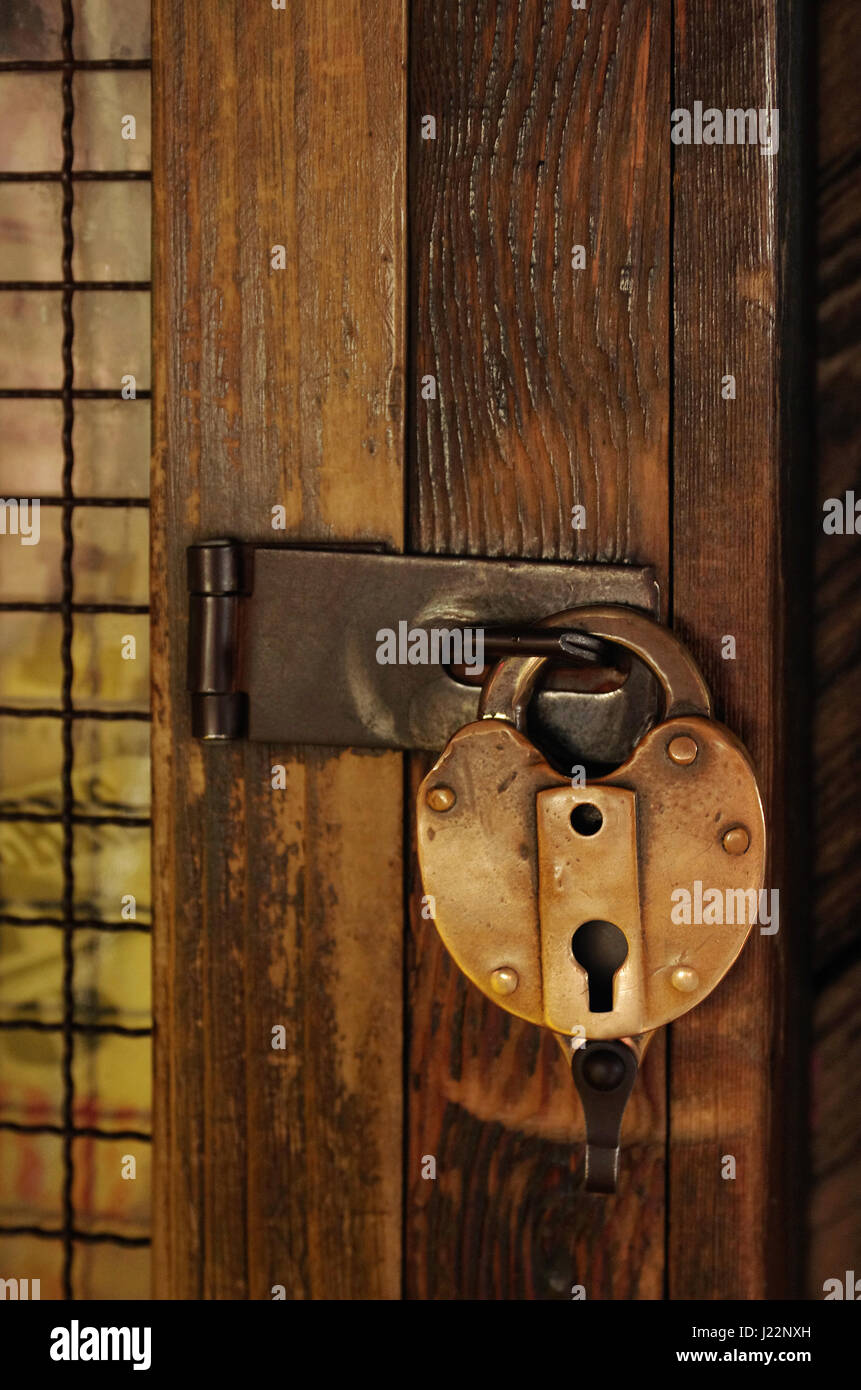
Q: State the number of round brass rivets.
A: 5